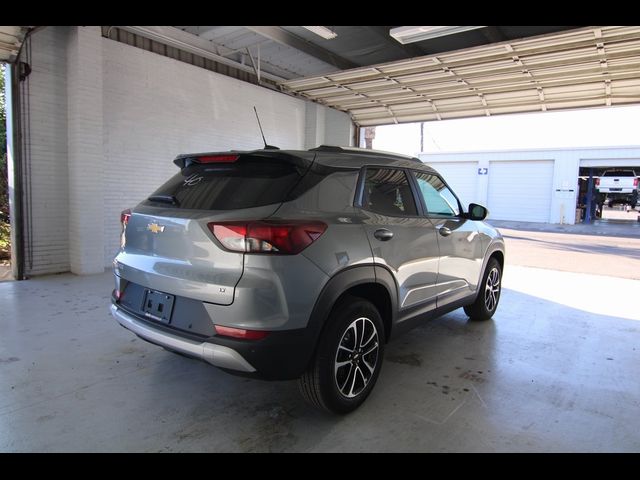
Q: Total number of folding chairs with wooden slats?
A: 0